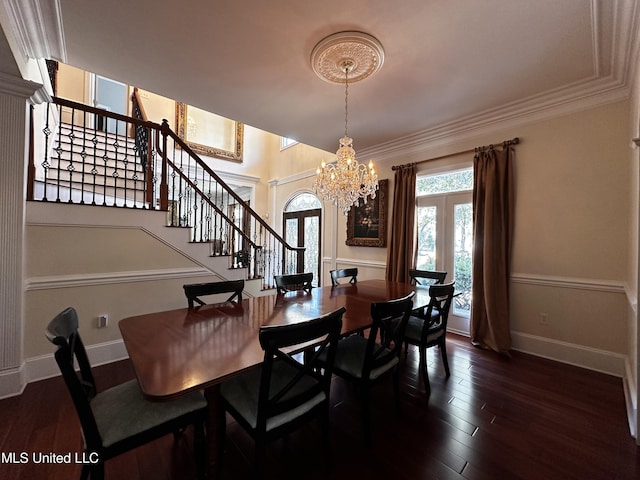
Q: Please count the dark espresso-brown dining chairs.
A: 8